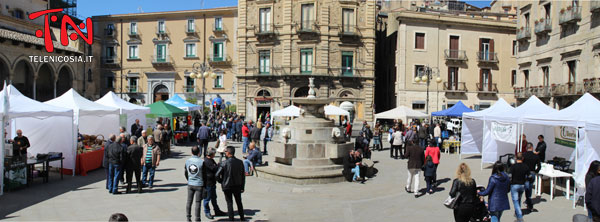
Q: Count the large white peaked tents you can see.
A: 6